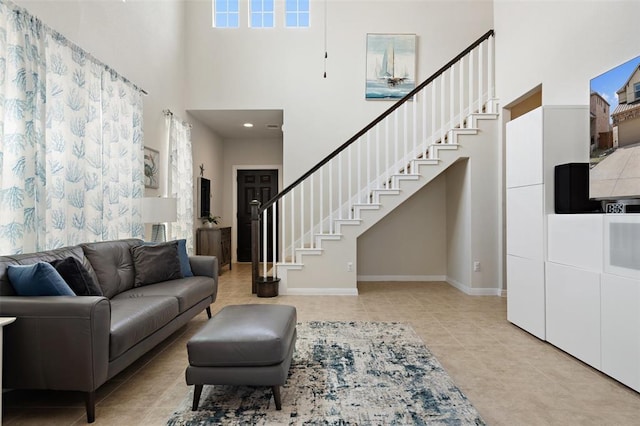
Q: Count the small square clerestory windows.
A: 3